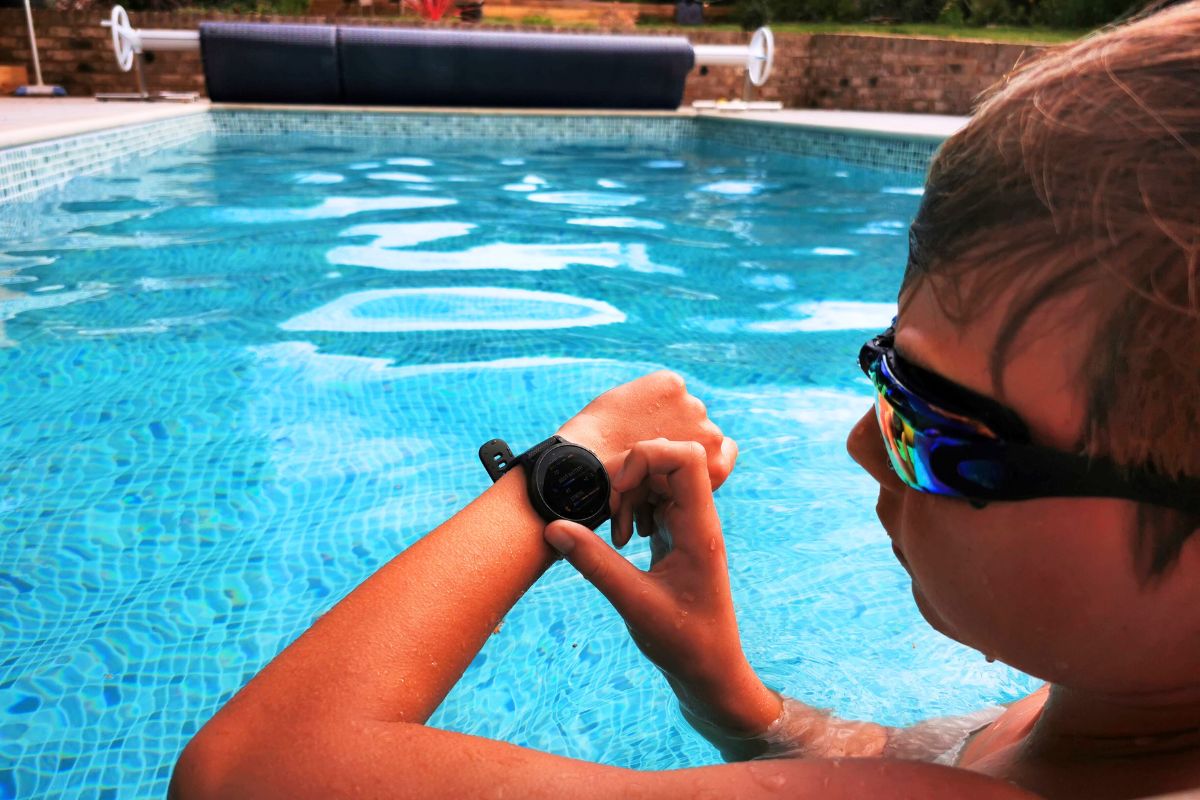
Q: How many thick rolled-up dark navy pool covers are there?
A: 1